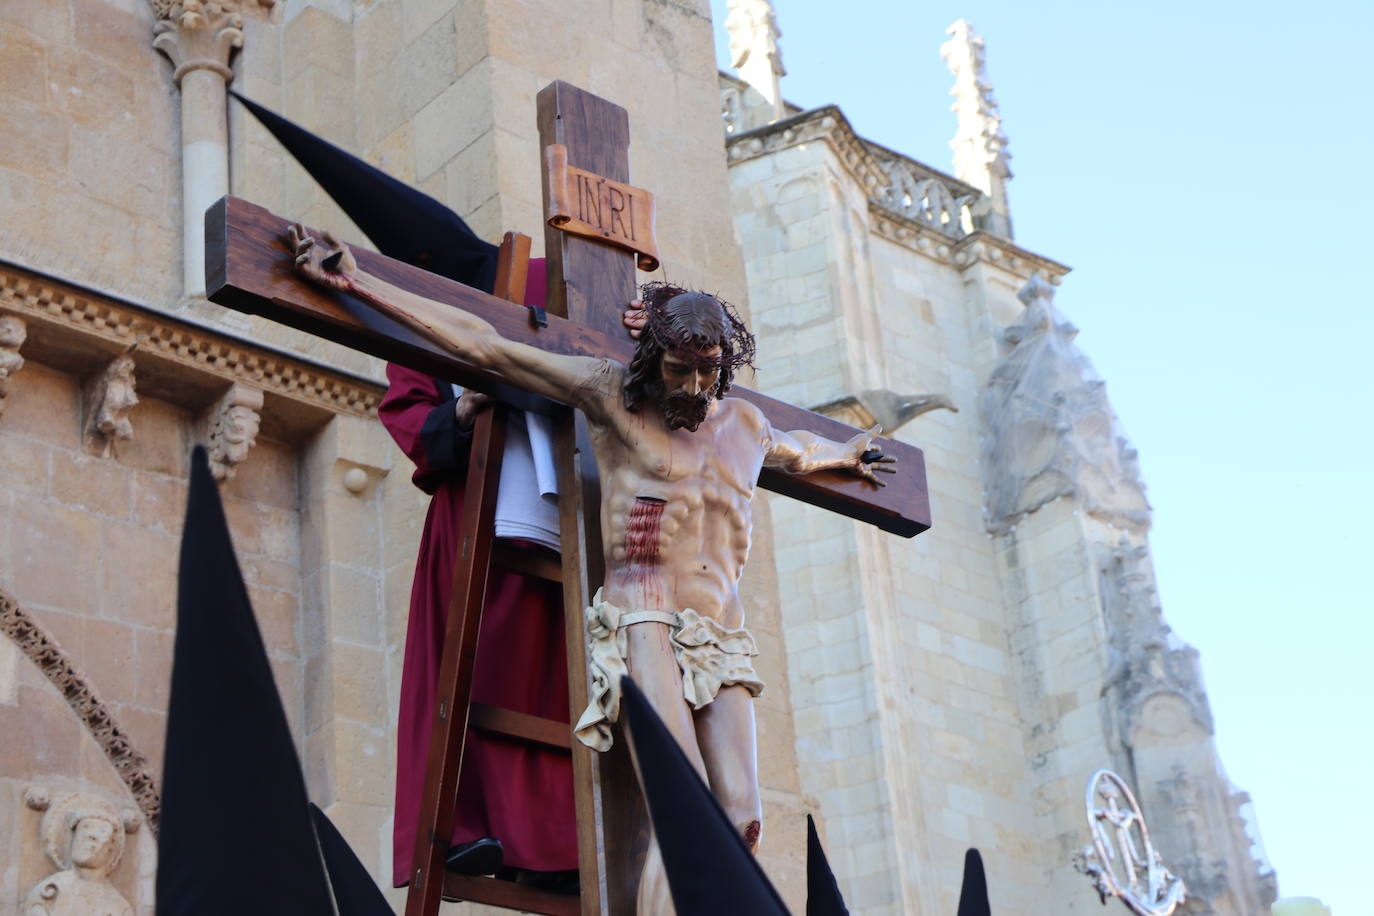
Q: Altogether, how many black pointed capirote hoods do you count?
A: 6